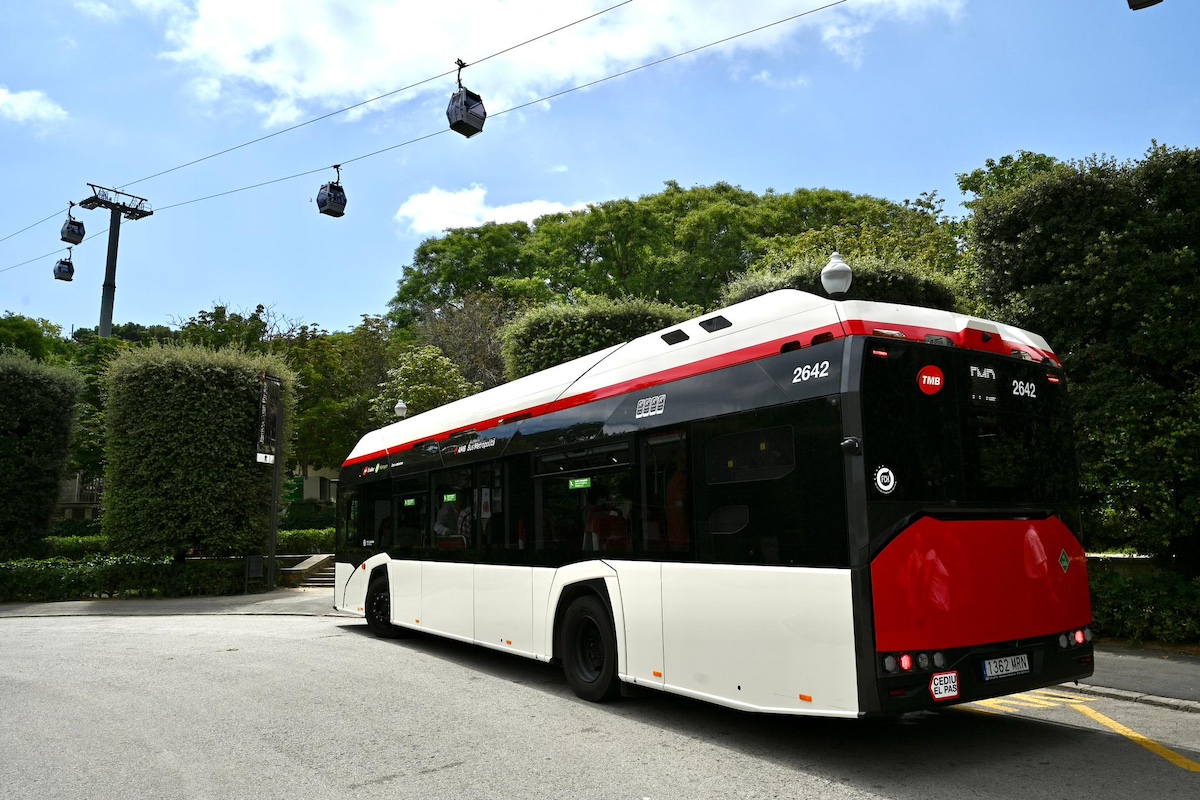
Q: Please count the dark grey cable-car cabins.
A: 4